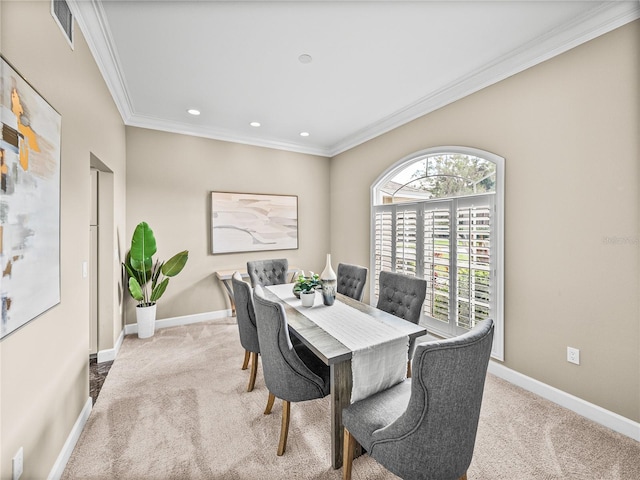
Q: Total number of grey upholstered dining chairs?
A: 6